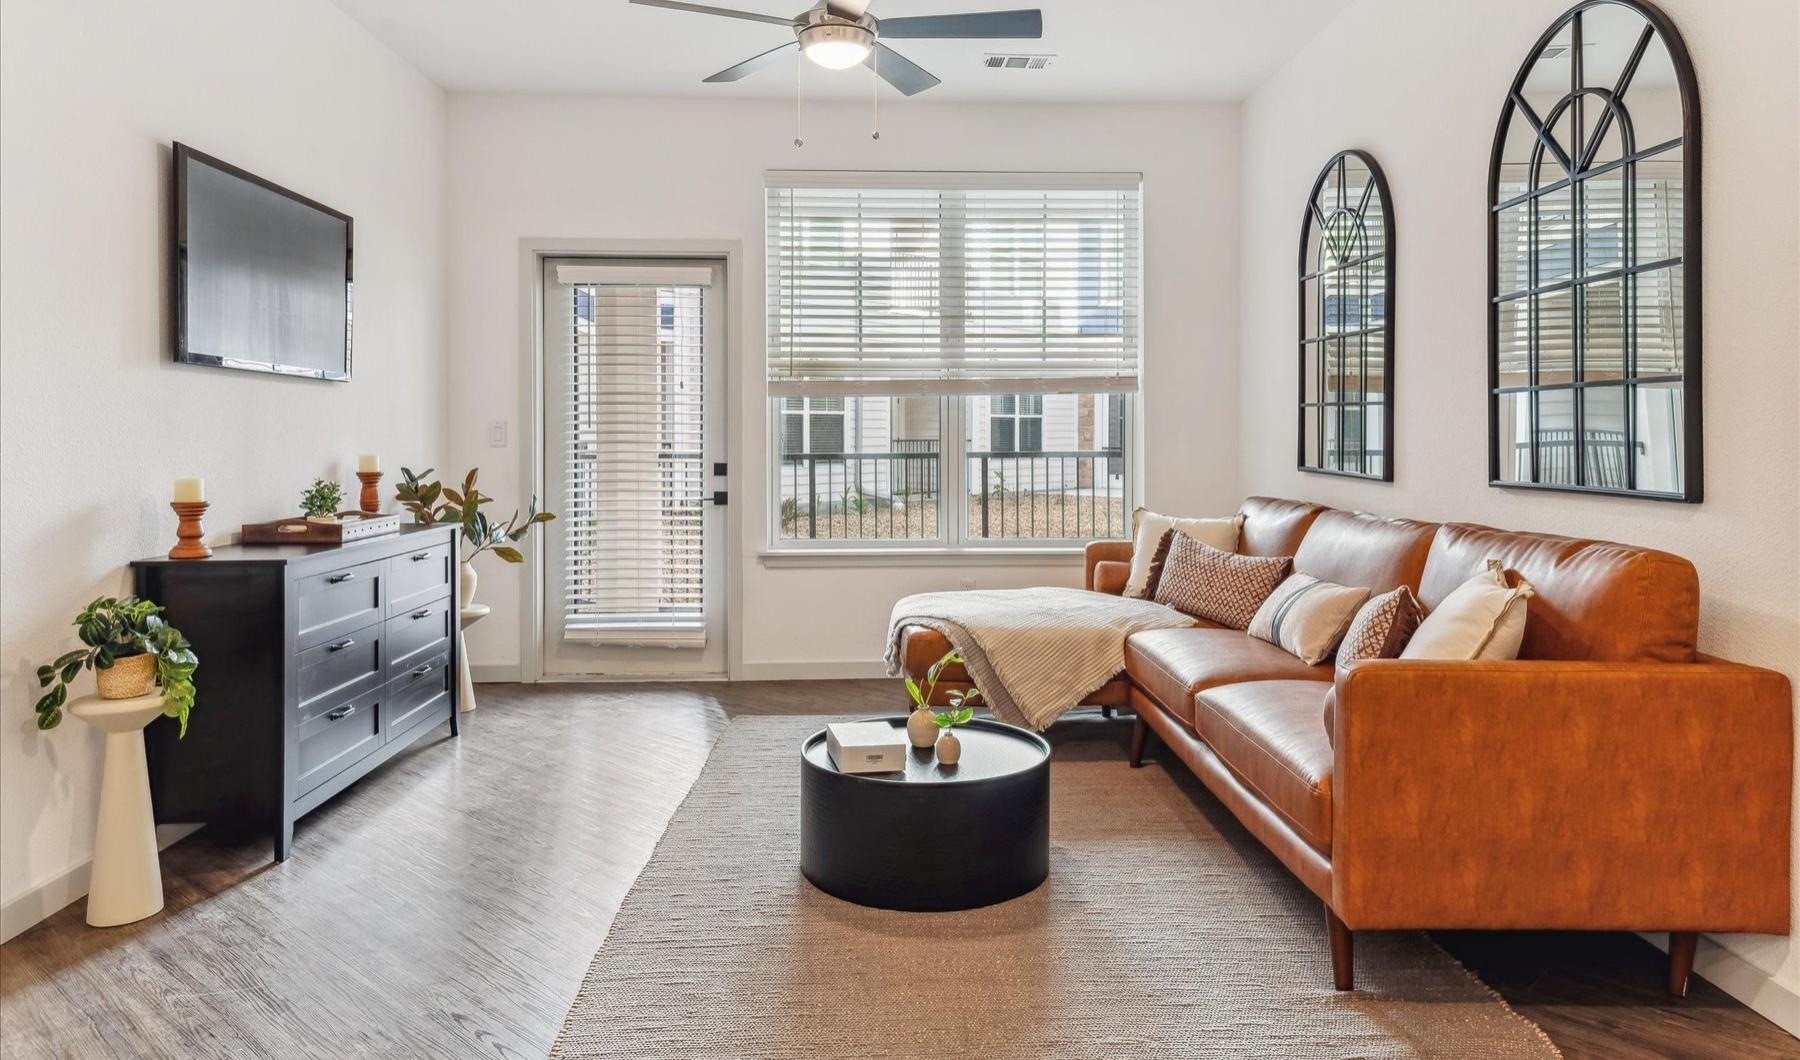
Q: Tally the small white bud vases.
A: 2